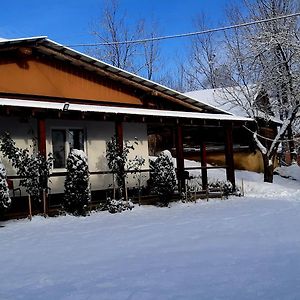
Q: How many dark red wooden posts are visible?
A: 5